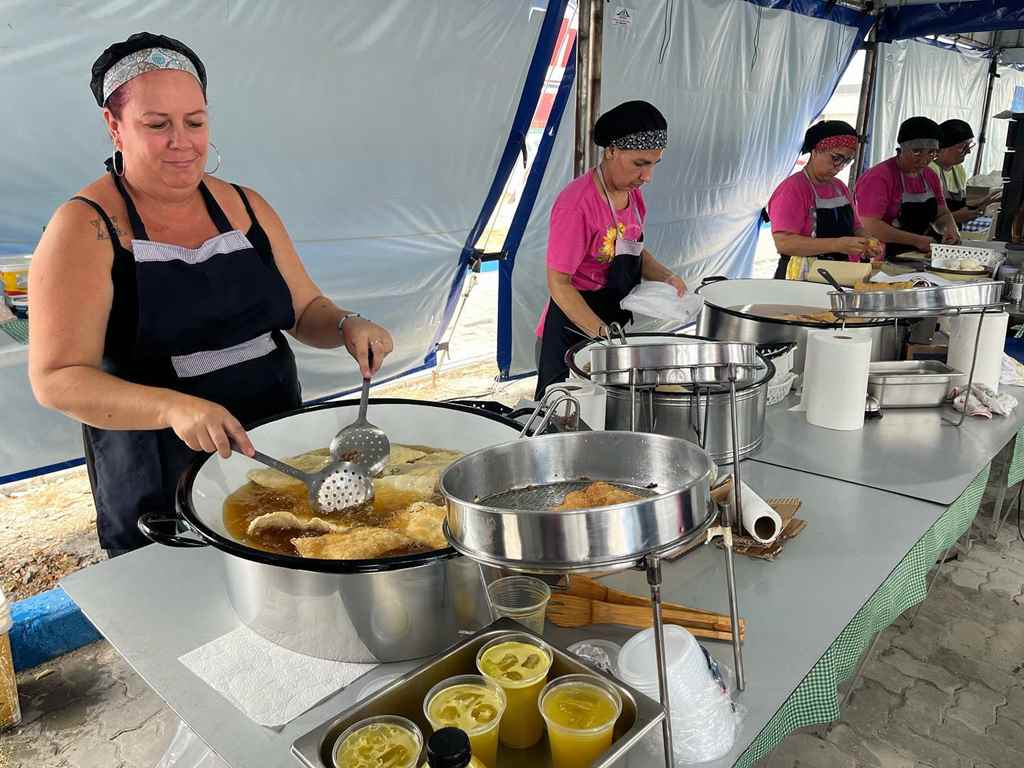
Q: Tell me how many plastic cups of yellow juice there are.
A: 4